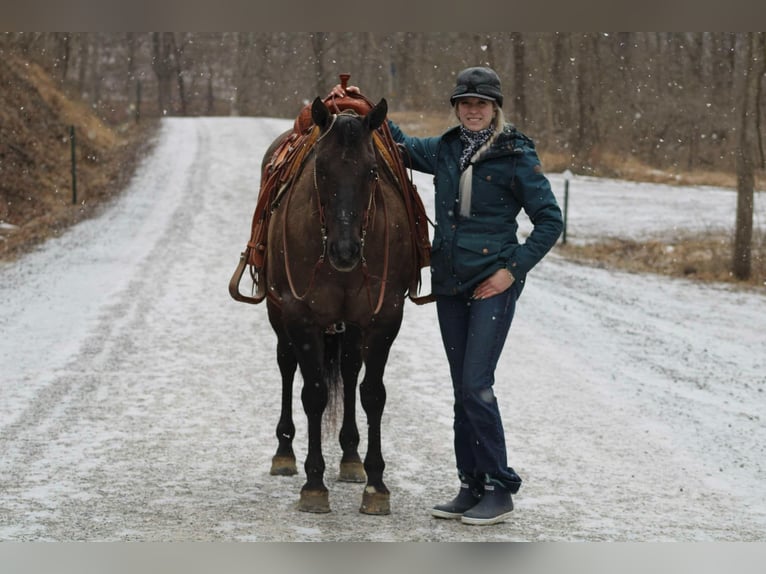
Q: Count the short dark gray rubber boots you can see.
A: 2